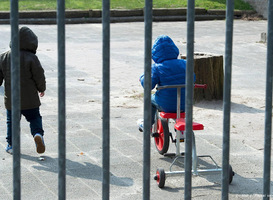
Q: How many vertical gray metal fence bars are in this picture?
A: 7